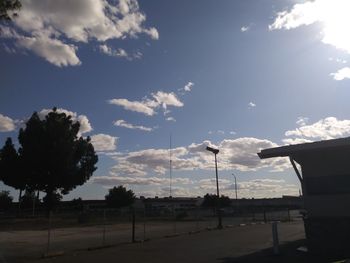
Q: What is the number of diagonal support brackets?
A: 1